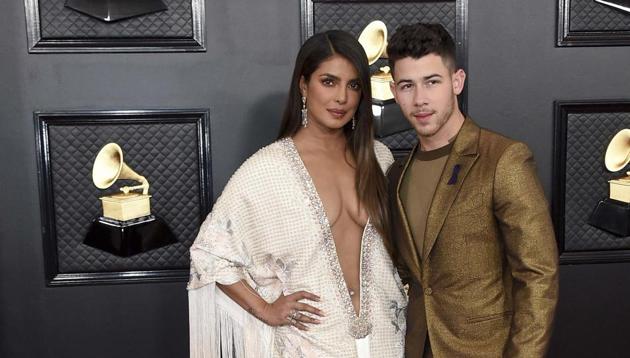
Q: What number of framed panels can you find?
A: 5